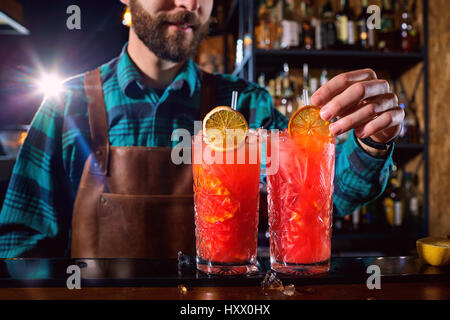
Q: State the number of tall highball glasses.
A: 2